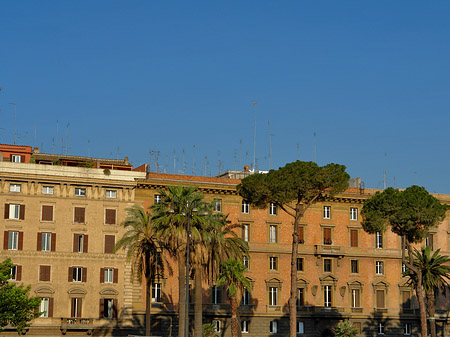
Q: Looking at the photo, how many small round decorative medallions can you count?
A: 2